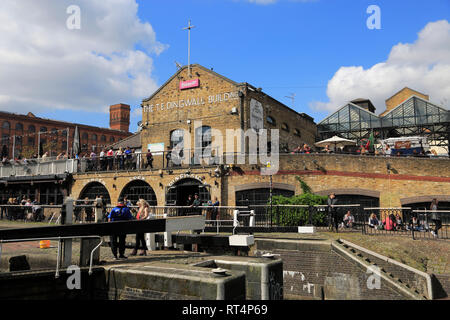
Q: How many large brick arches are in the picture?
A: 6